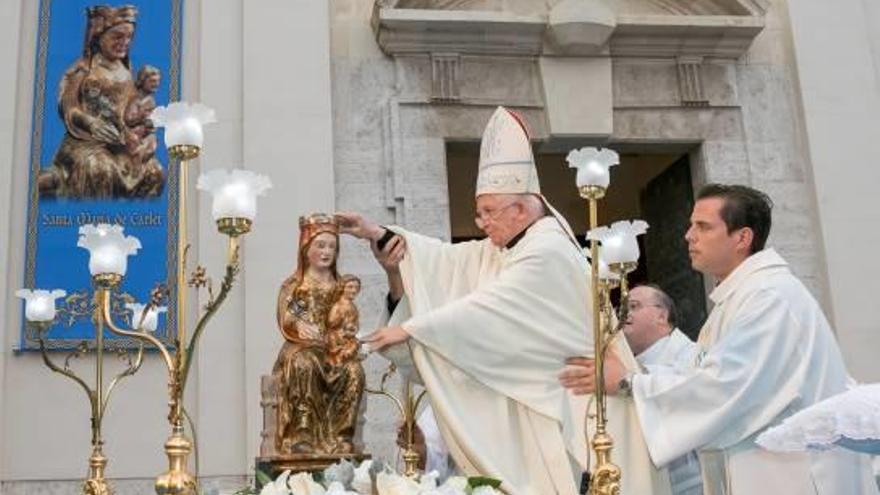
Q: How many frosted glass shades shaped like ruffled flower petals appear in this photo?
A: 8